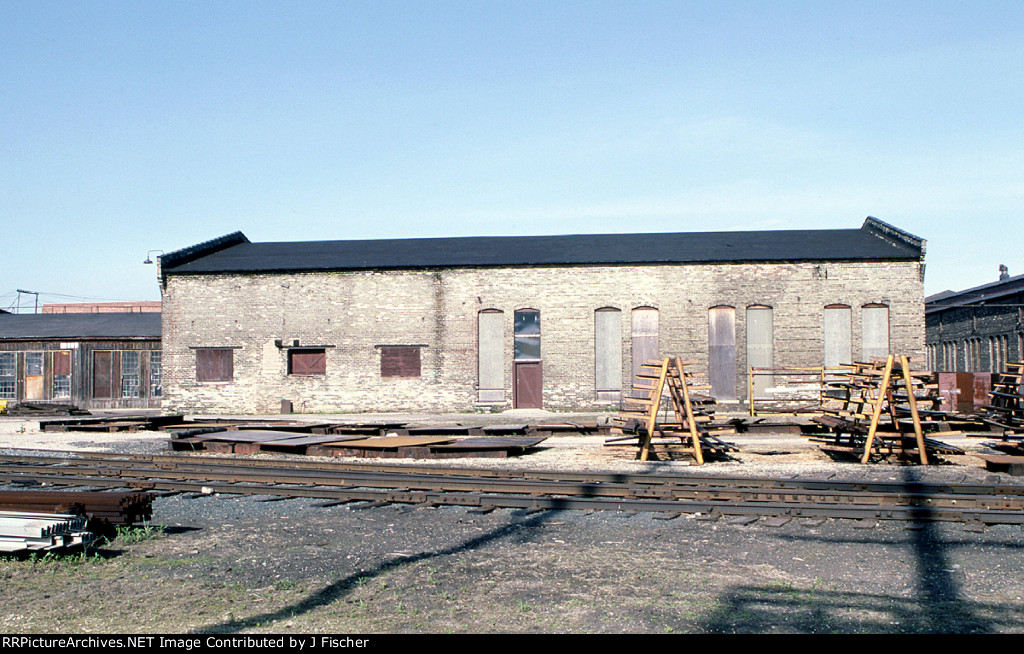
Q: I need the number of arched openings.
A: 8